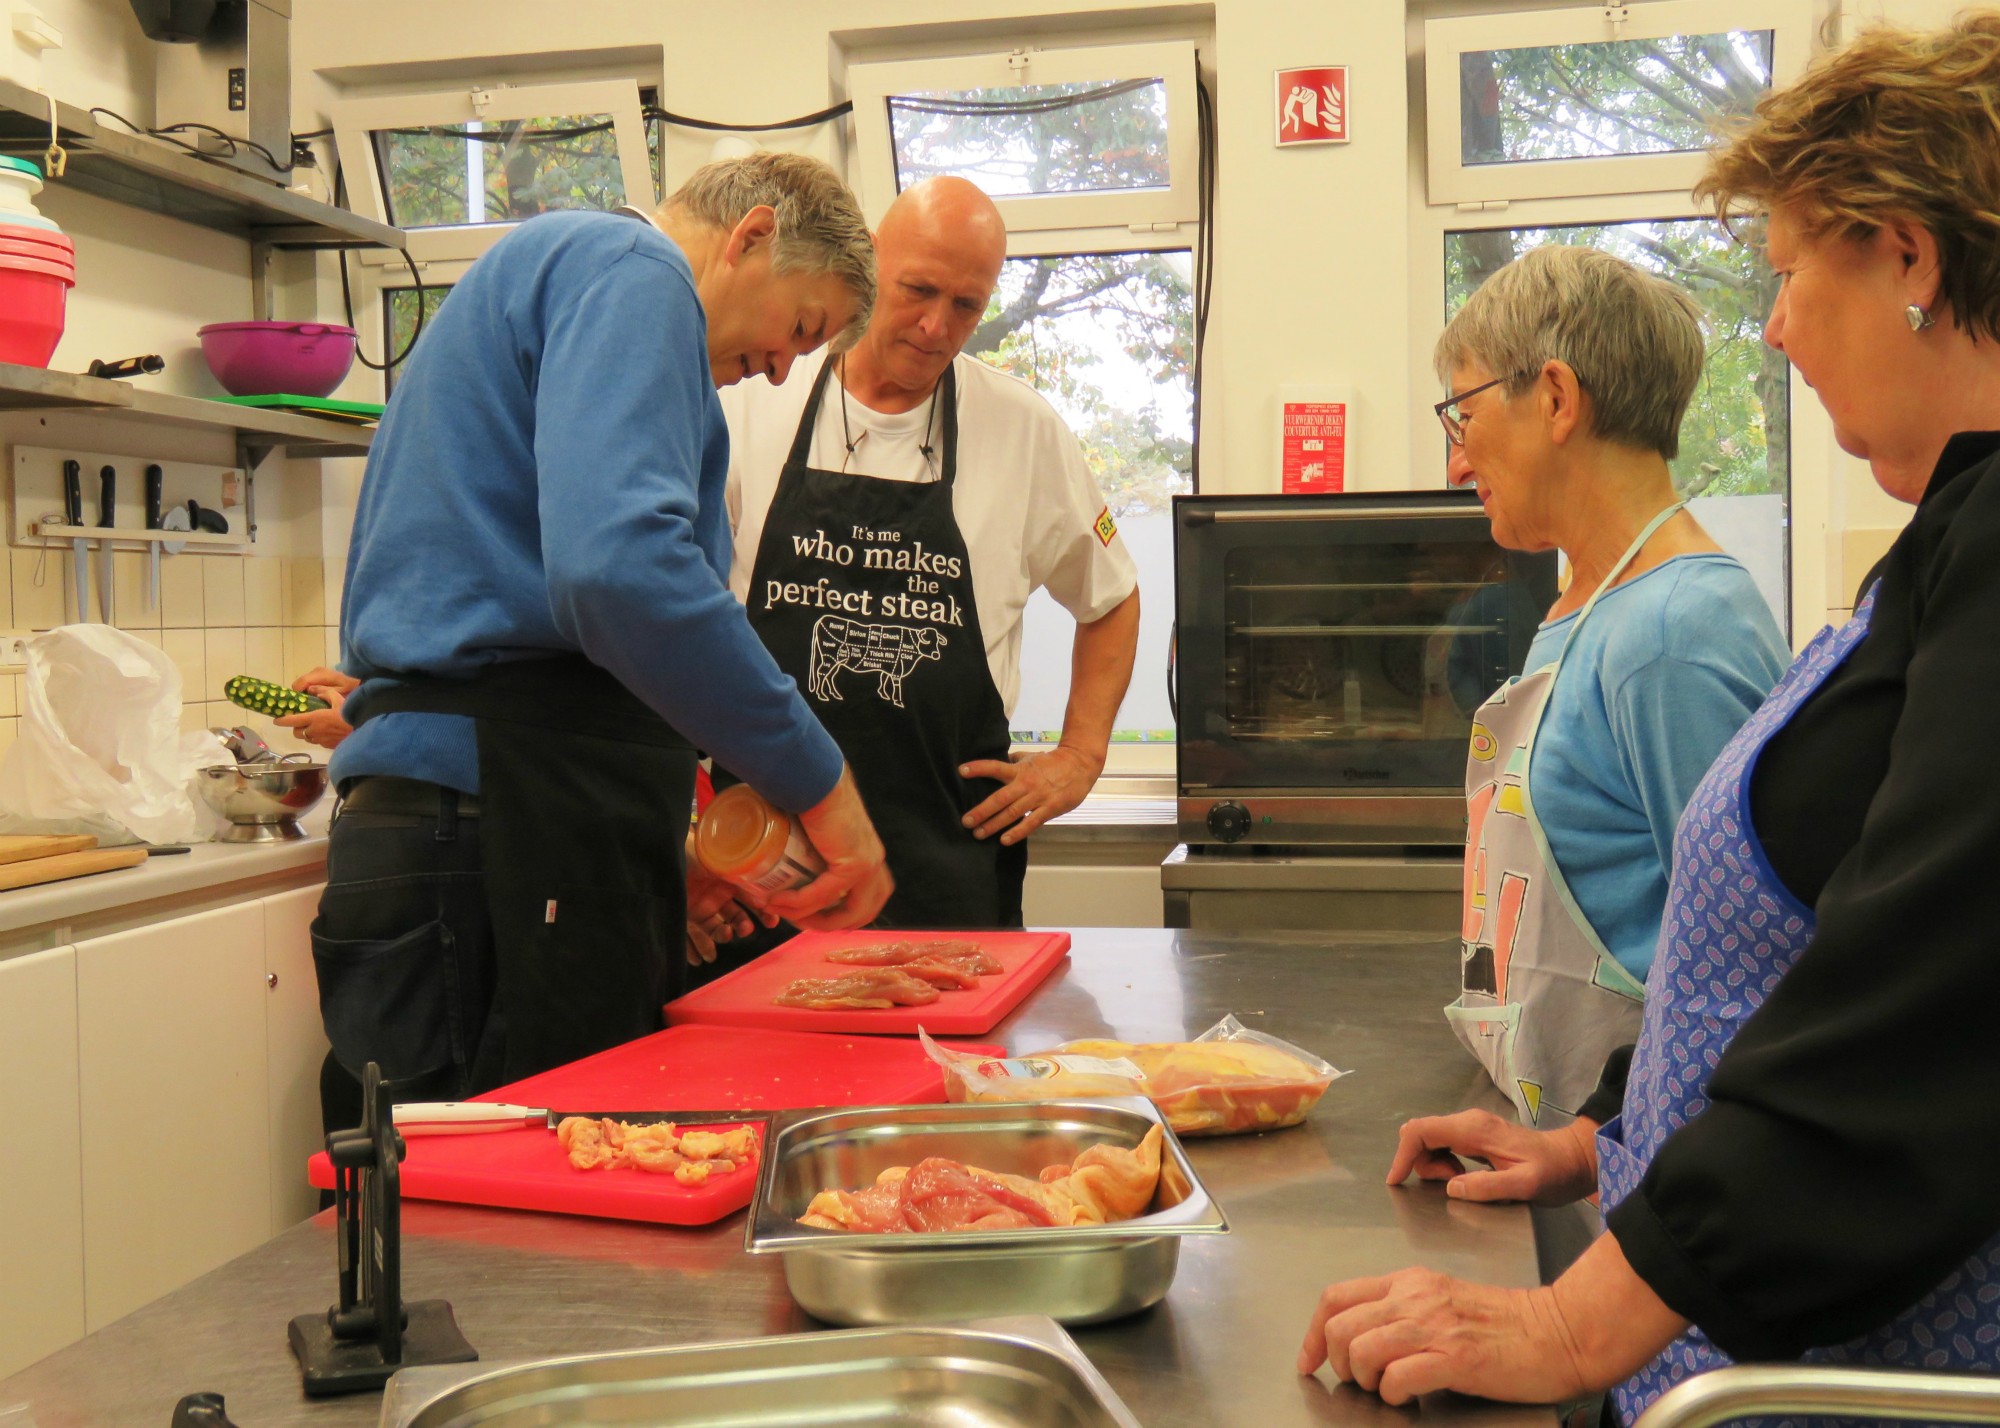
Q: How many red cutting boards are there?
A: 2